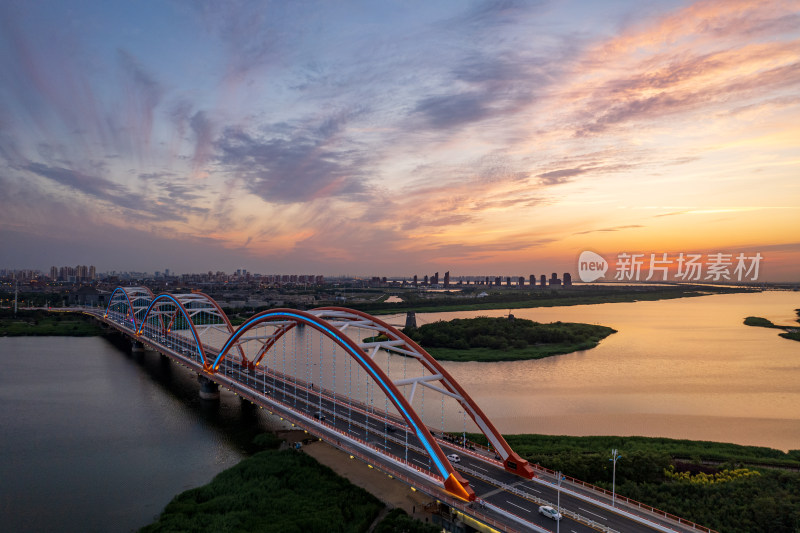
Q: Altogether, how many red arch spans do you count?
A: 3